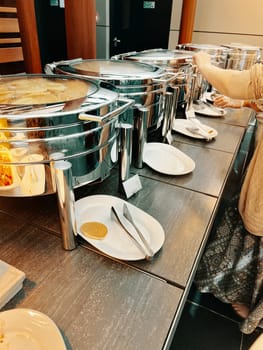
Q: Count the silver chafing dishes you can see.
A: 5